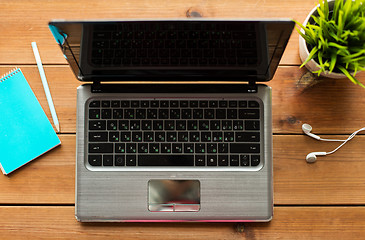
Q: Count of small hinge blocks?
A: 2